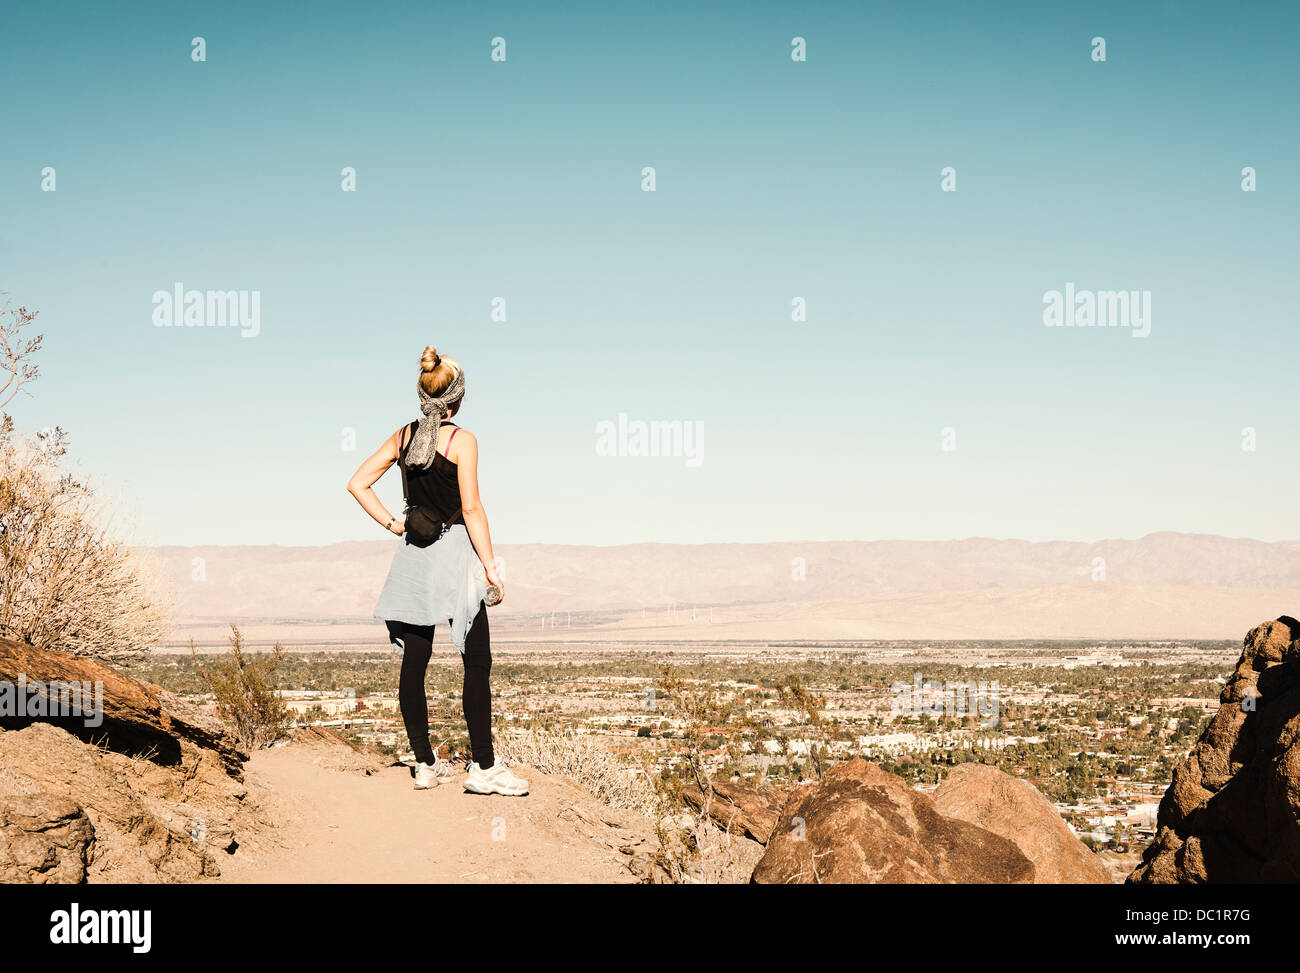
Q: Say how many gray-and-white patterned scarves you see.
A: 1